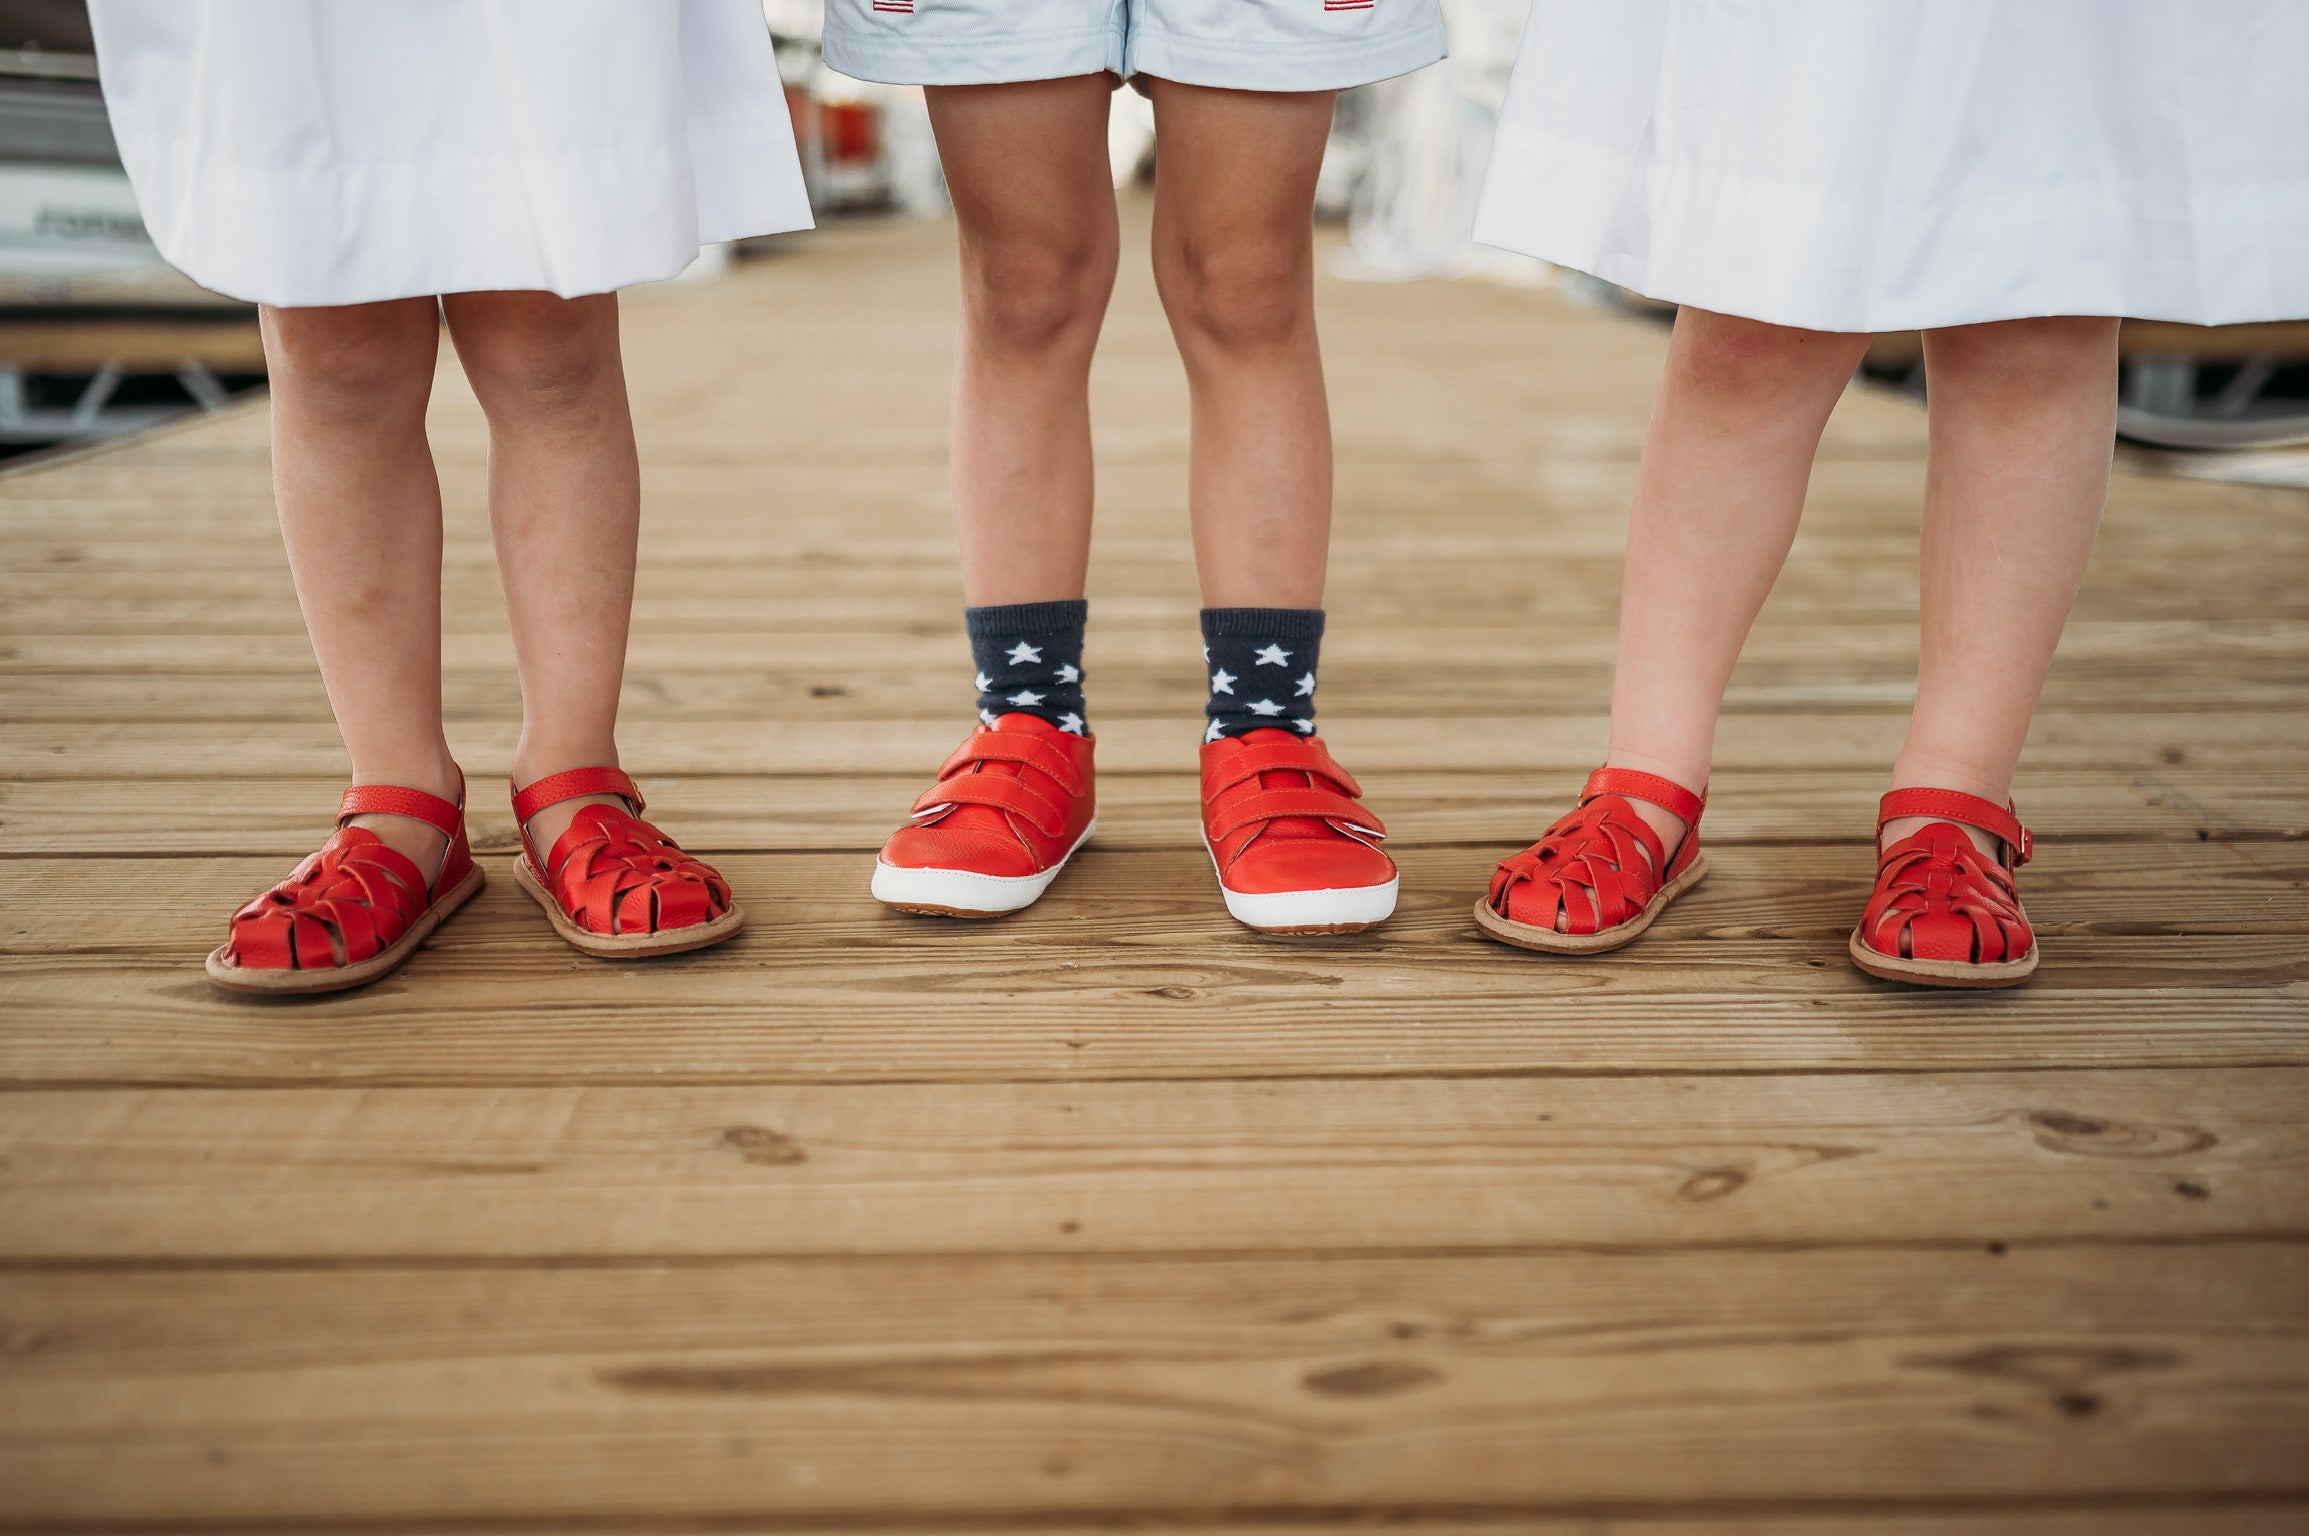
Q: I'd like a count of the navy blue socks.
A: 2